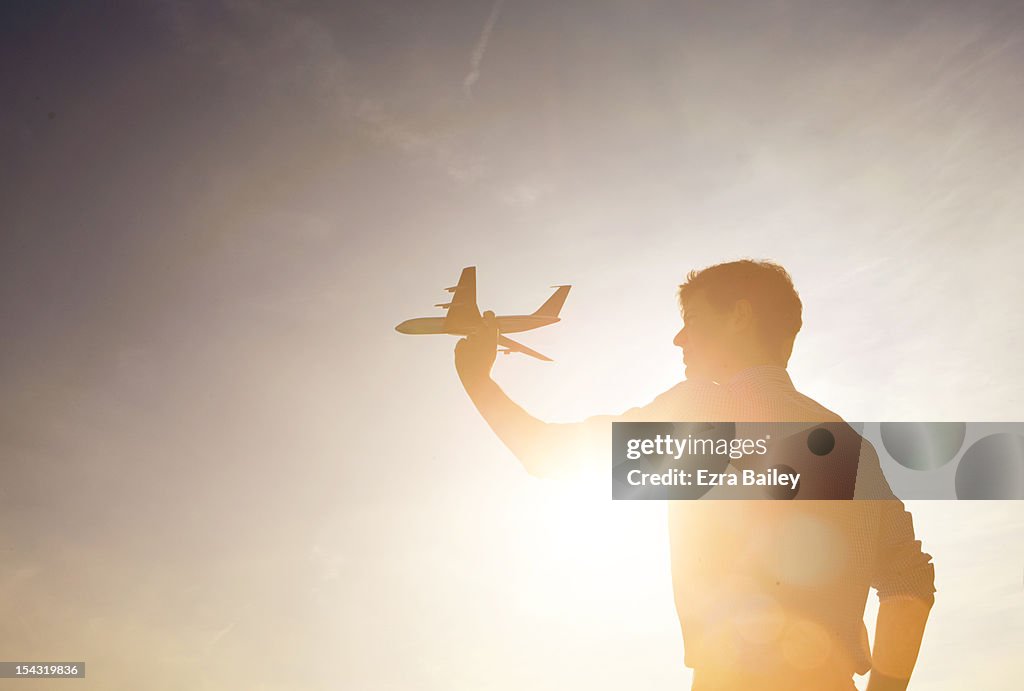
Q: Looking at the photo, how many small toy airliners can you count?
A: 1